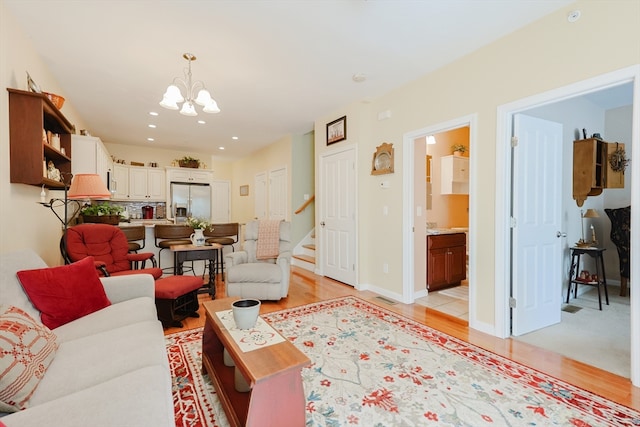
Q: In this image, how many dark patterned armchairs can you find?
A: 1